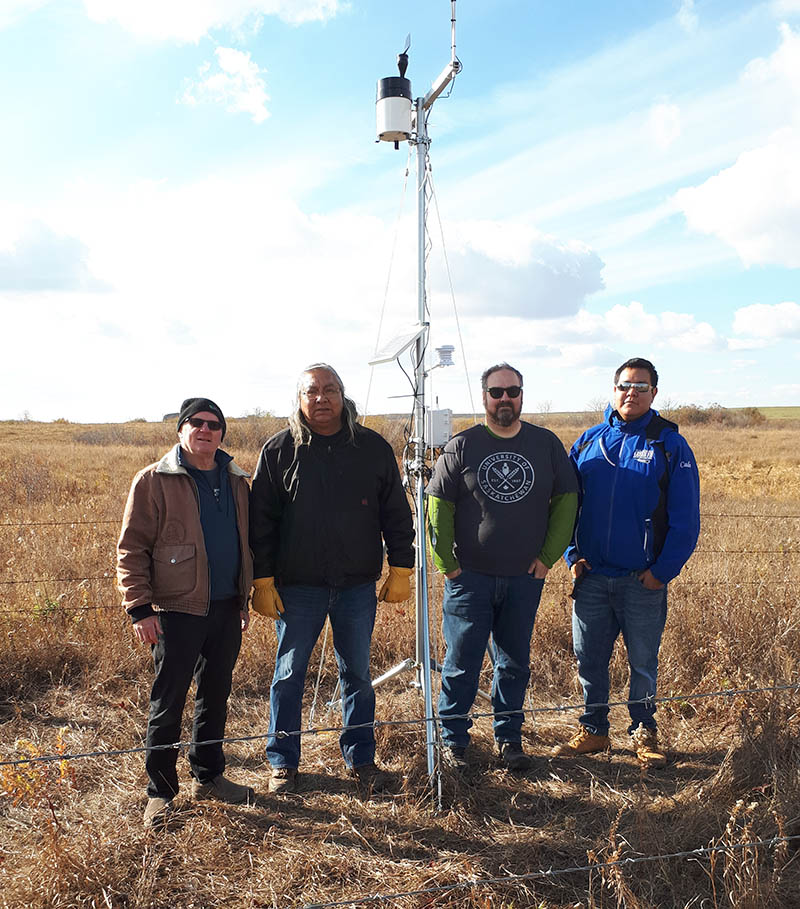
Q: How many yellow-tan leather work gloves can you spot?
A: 2